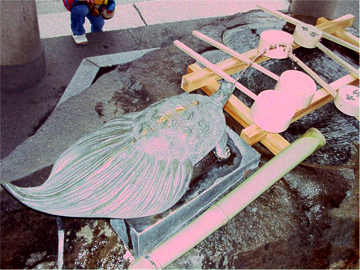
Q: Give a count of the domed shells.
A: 1